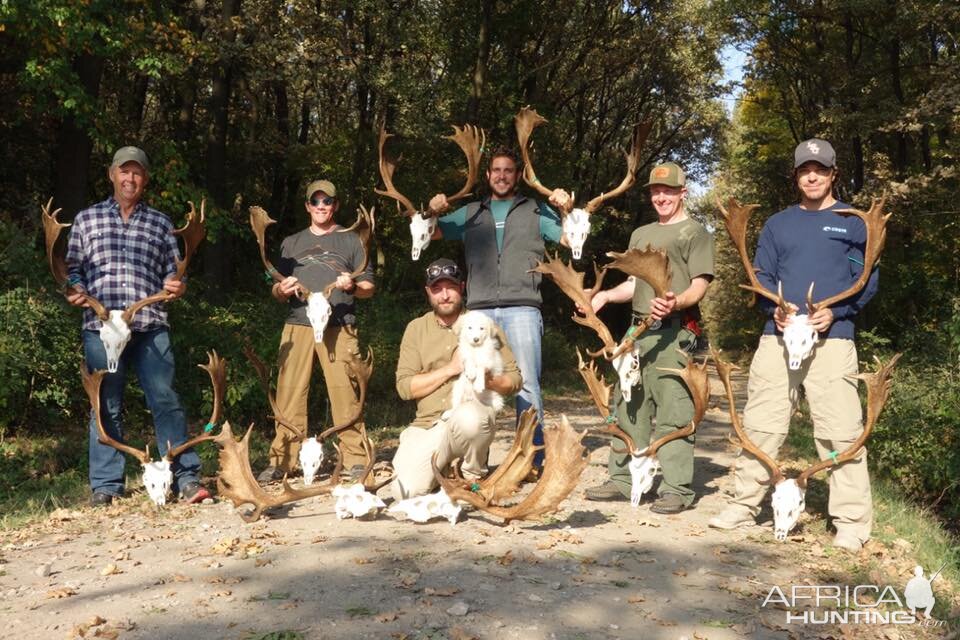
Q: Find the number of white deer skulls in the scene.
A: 12